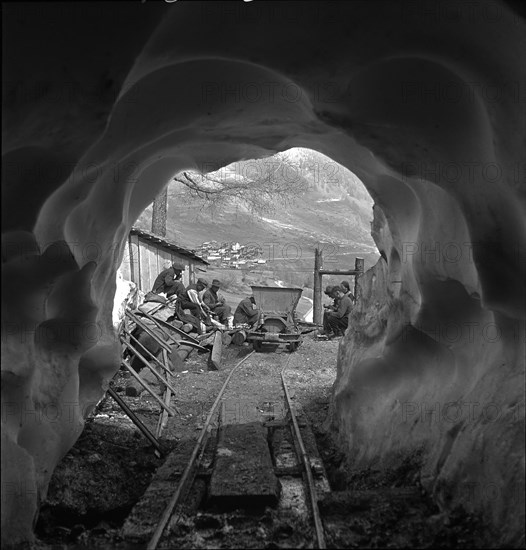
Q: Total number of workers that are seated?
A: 7